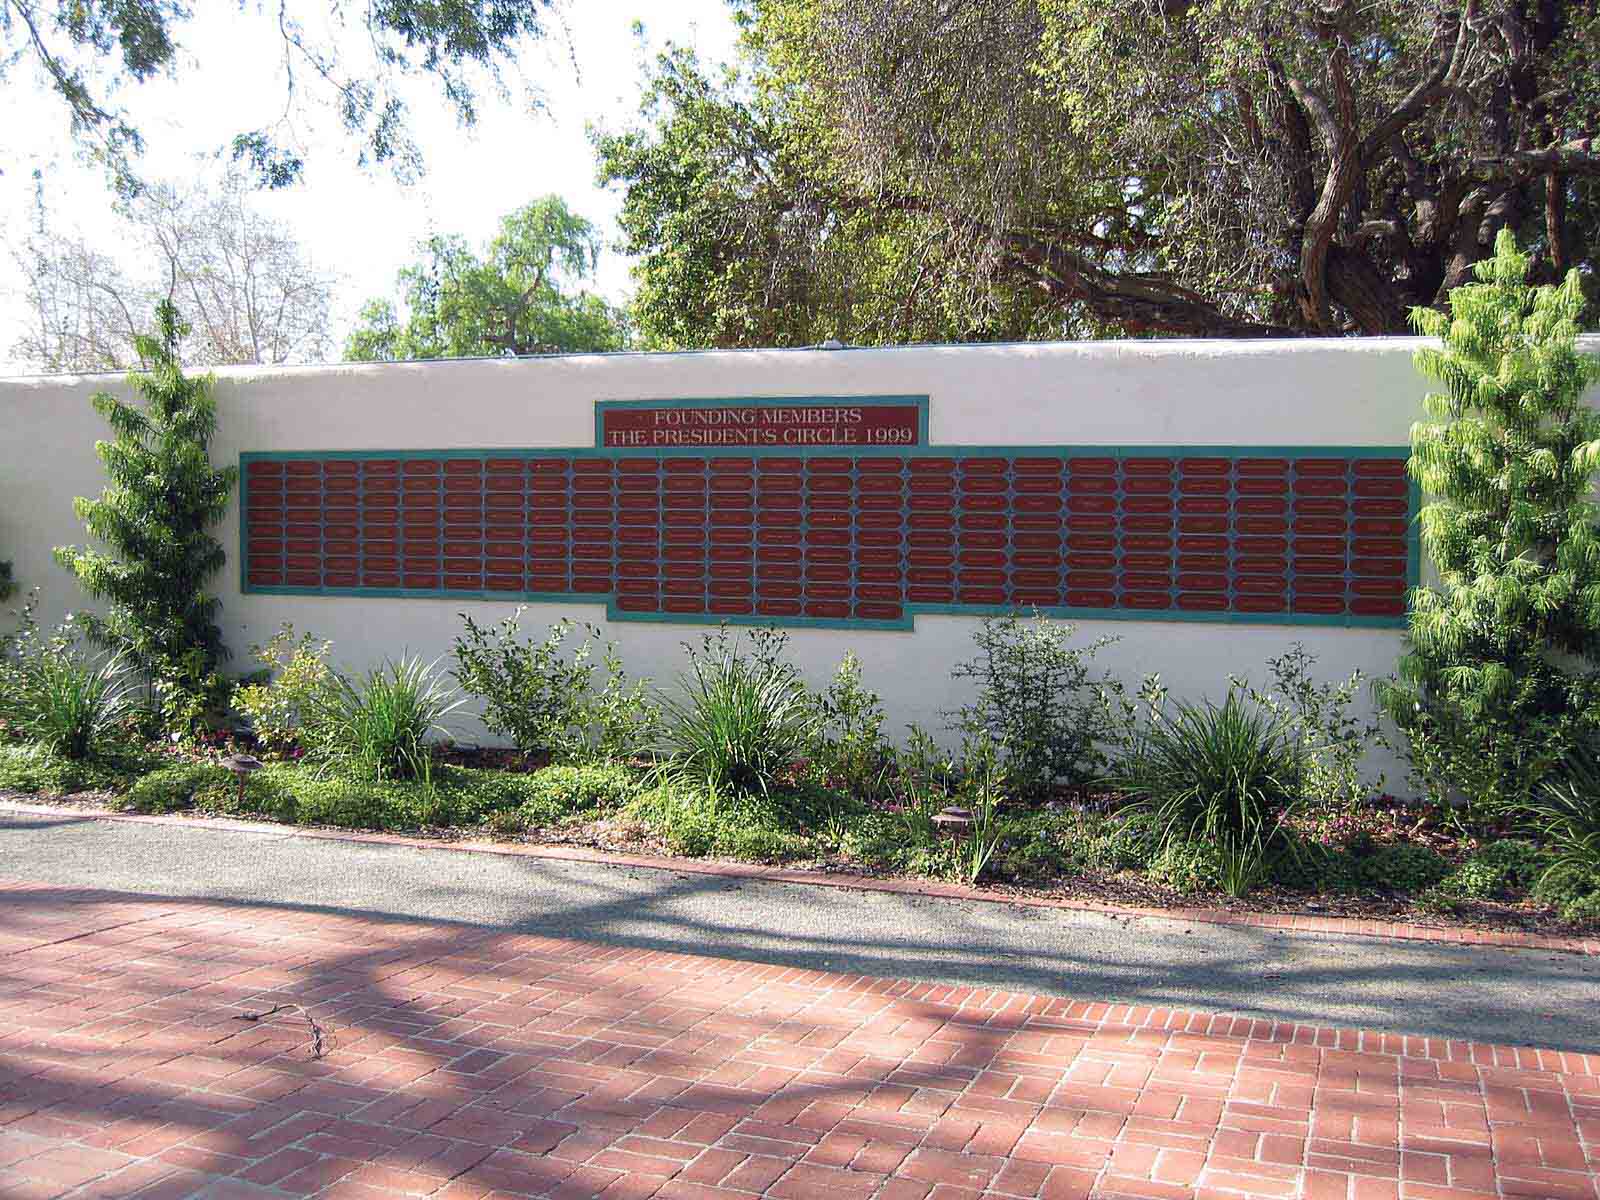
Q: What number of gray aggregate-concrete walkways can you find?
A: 1